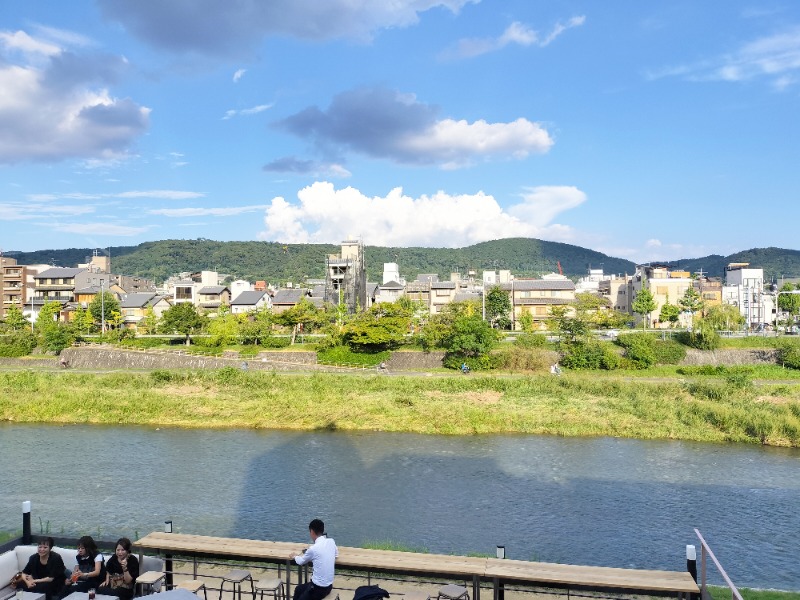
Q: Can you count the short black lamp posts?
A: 4